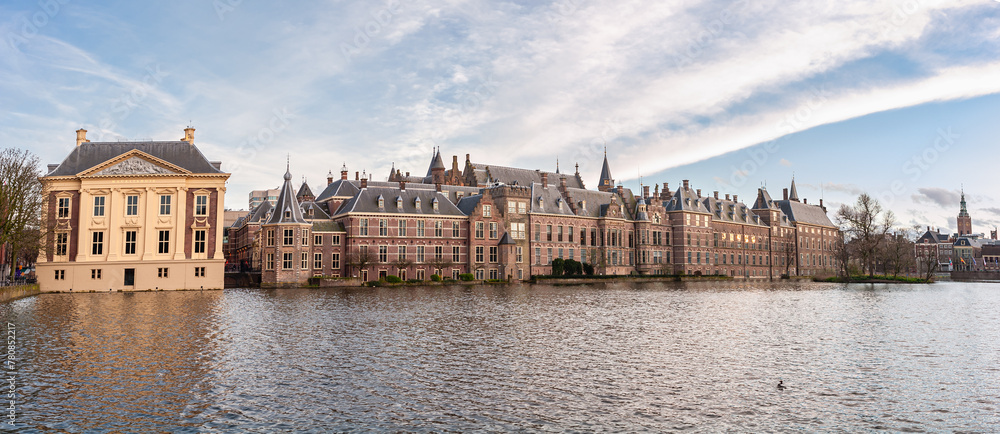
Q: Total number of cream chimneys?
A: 2